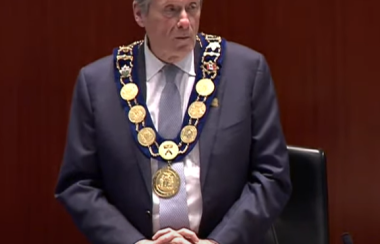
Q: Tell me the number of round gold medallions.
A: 8